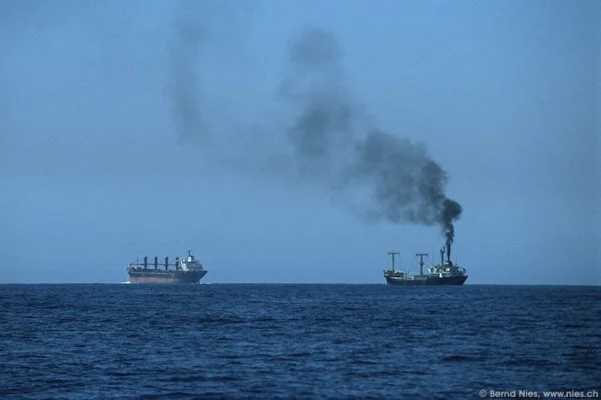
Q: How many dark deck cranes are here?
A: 4